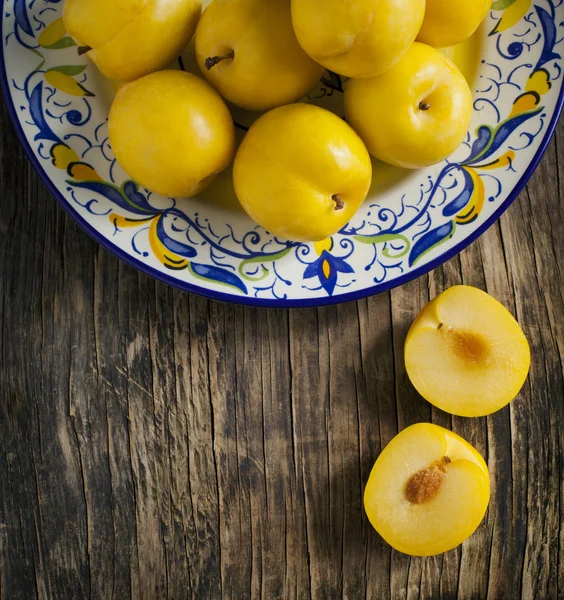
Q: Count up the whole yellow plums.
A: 7